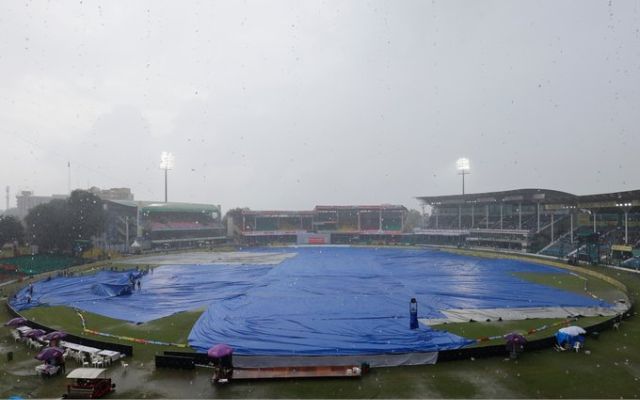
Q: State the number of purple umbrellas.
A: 6